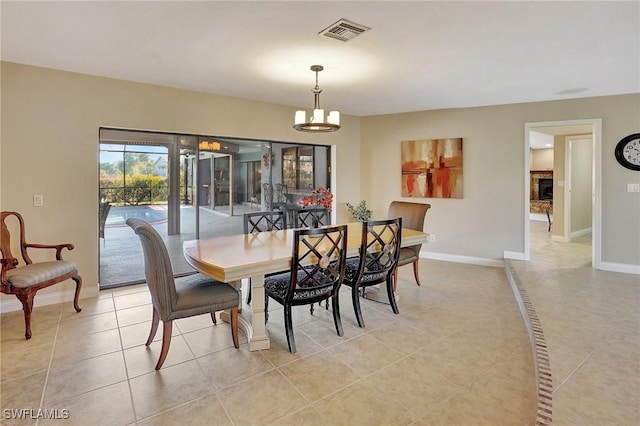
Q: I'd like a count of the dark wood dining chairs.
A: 4